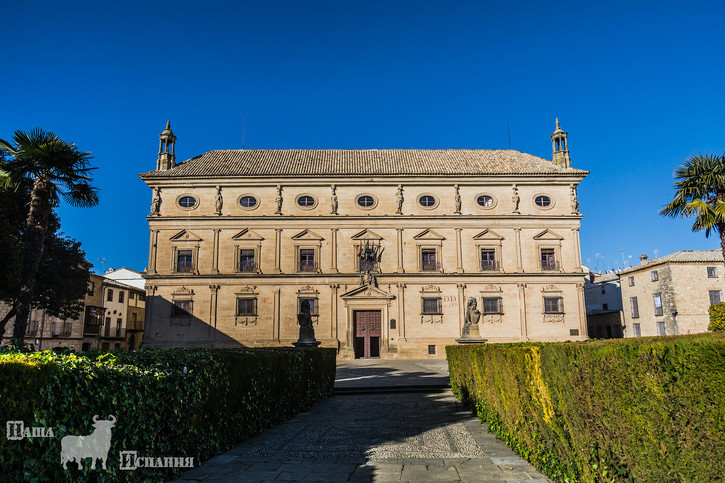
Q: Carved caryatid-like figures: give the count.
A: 8